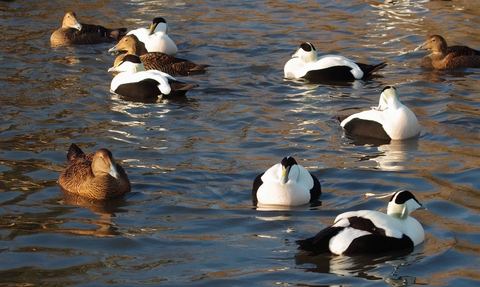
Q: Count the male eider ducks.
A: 6